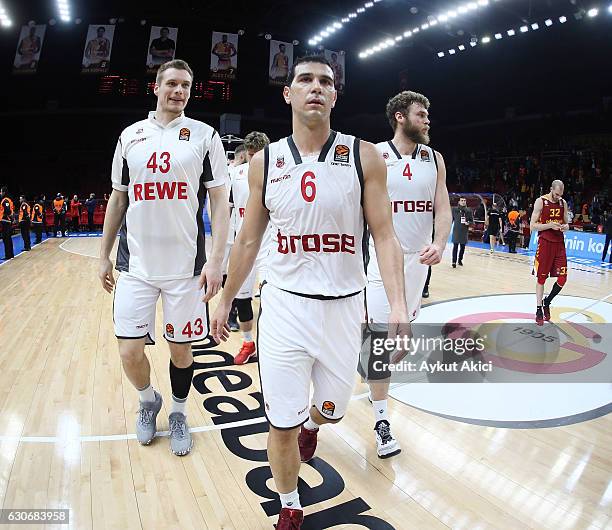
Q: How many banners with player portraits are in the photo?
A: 6